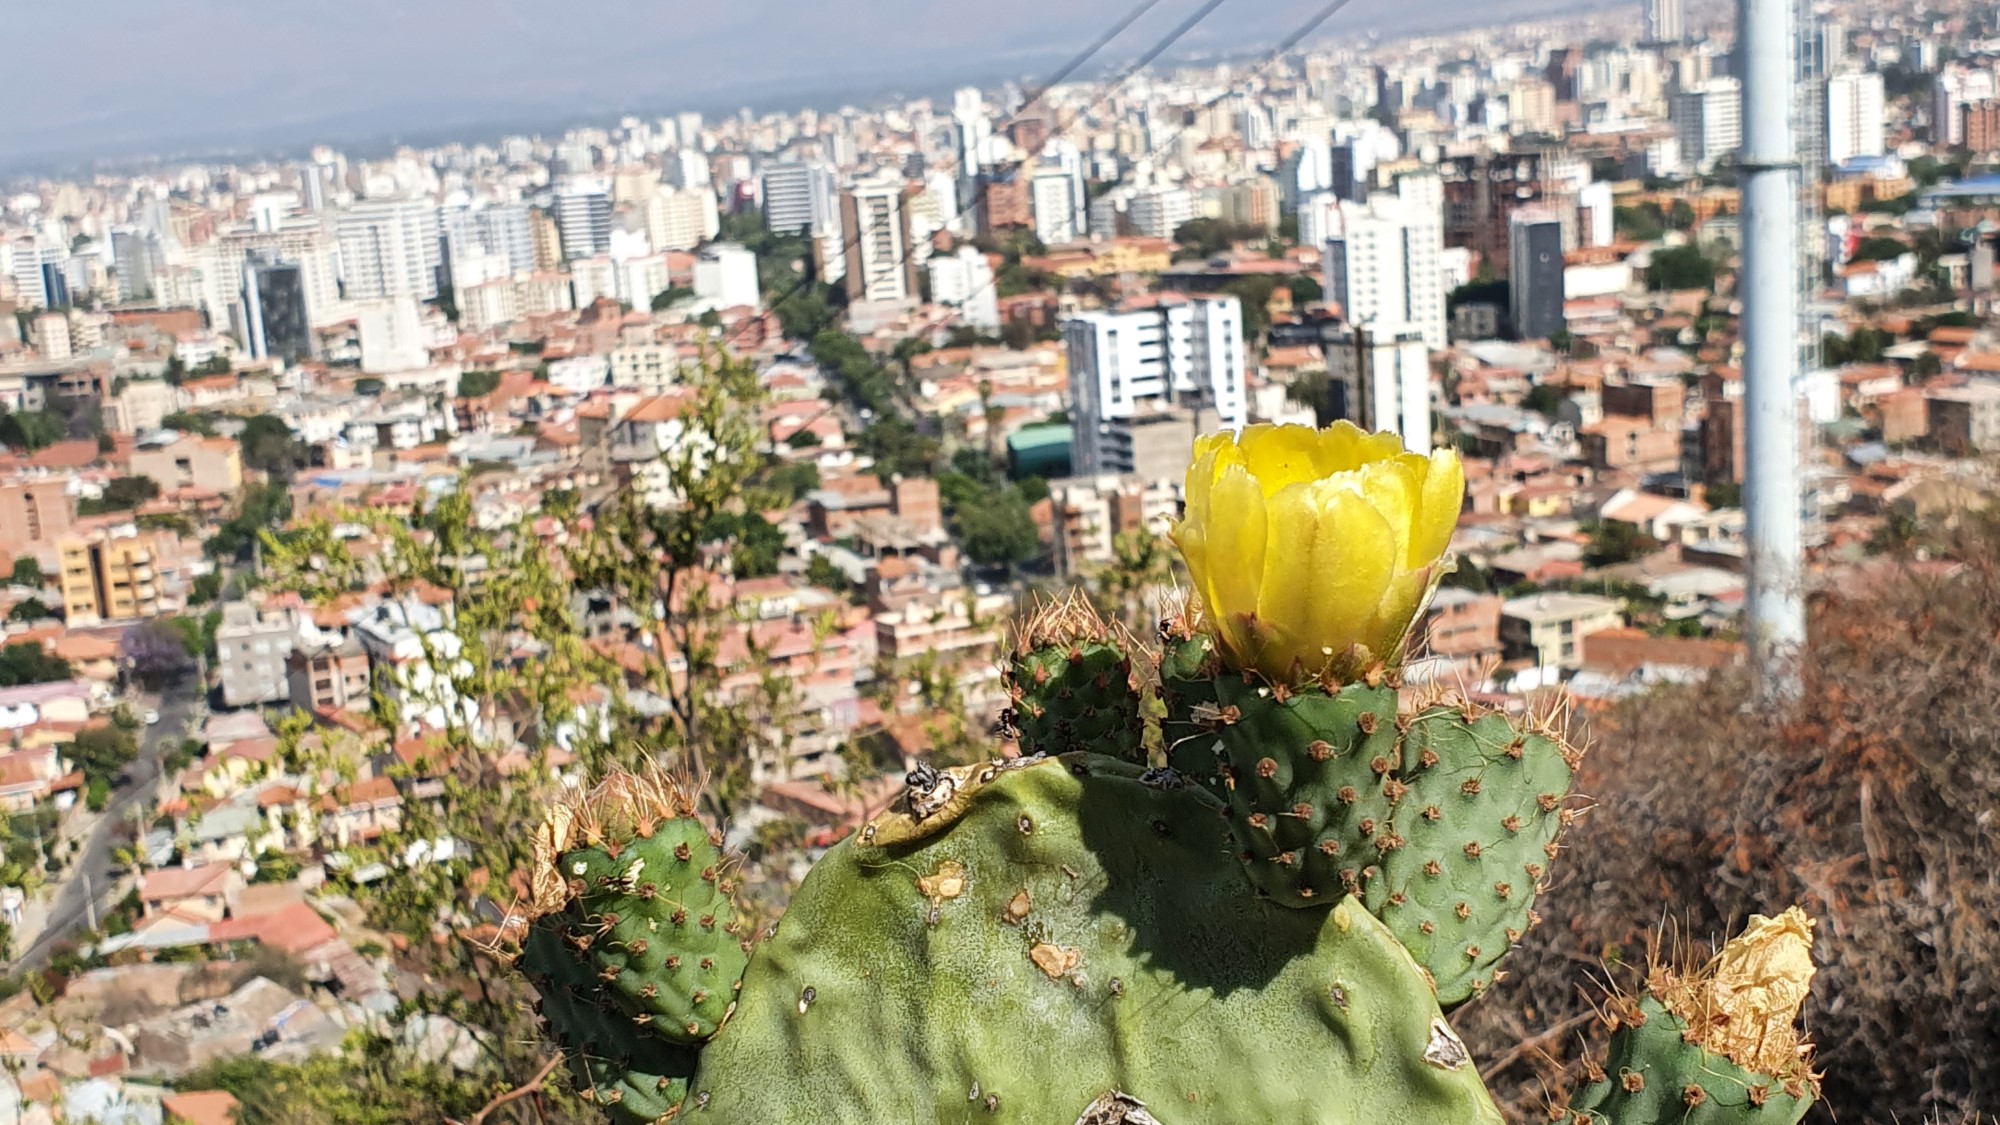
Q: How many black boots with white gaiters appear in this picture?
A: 0